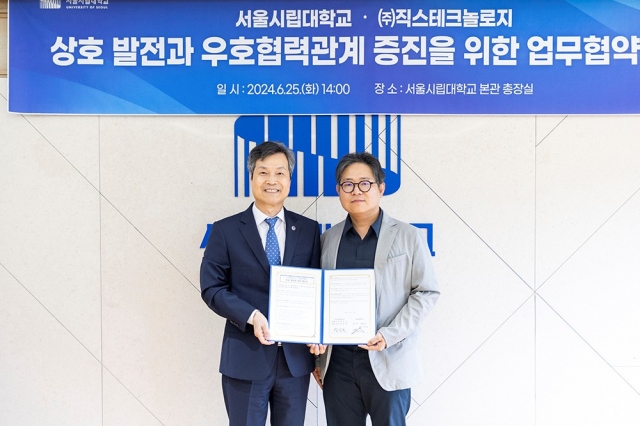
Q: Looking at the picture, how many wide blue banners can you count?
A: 1